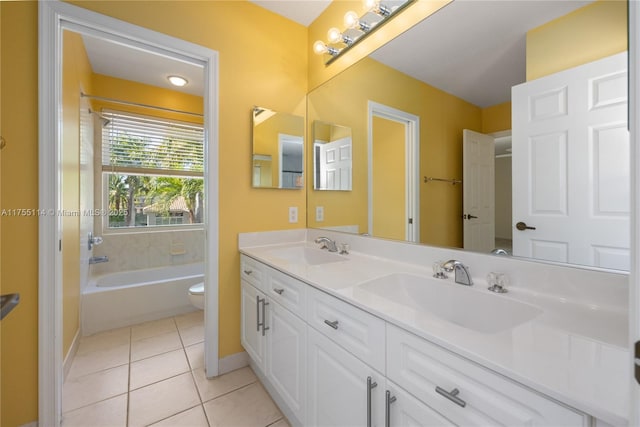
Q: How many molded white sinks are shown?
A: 2